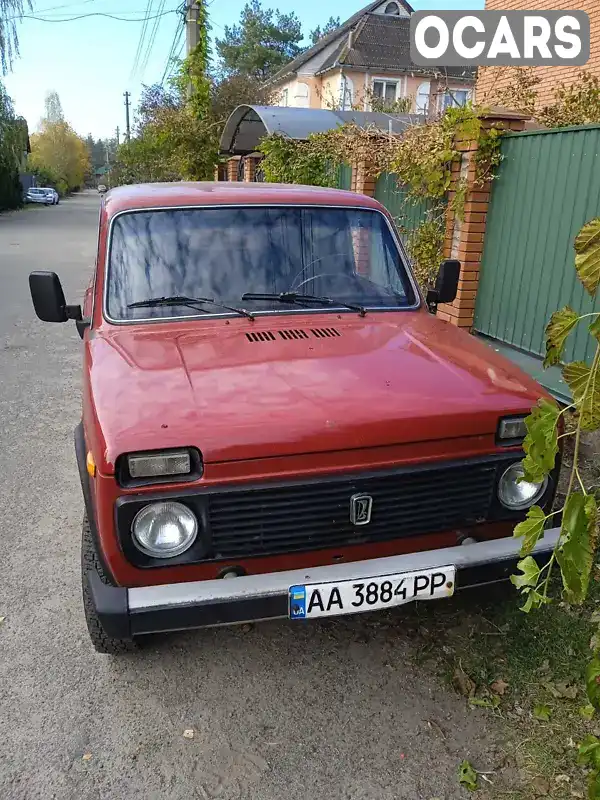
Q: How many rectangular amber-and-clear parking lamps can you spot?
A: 2